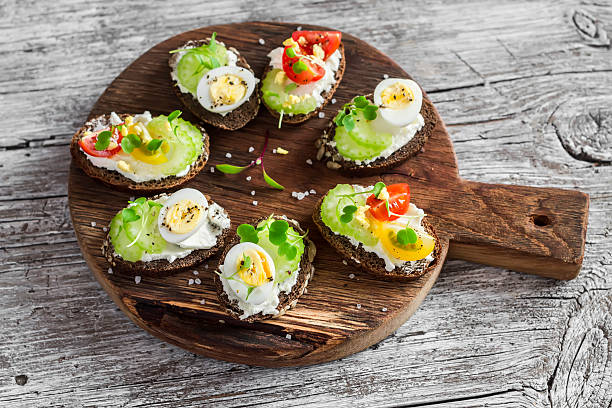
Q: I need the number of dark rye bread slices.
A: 7